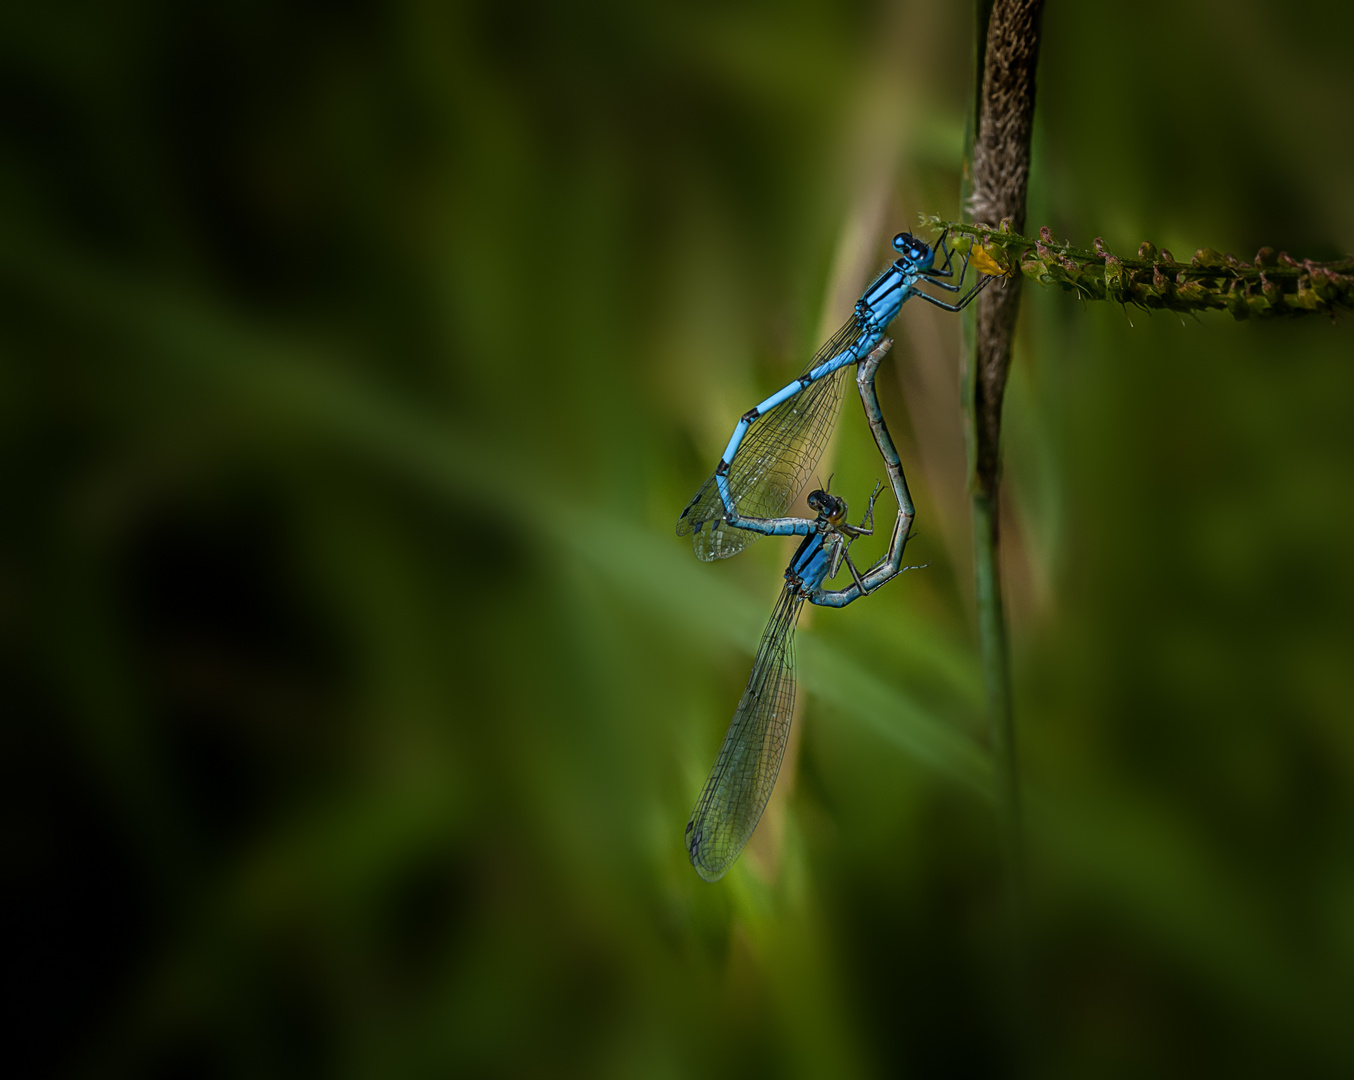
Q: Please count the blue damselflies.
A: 2